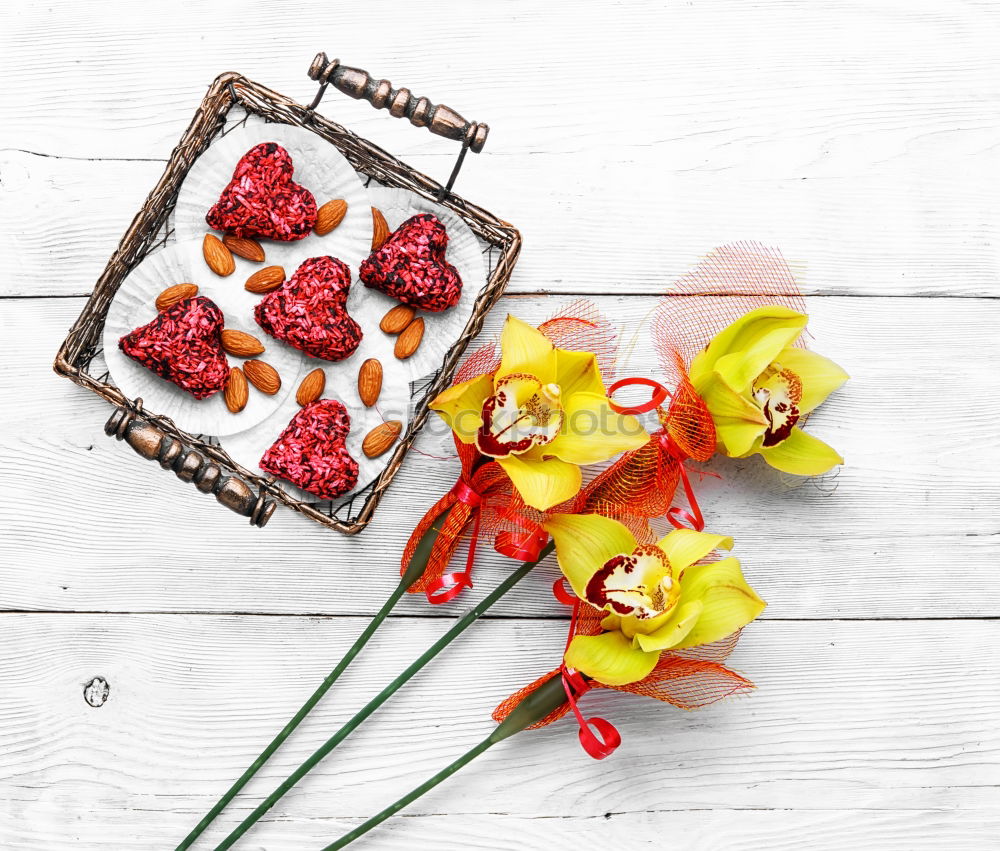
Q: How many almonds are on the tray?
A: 14